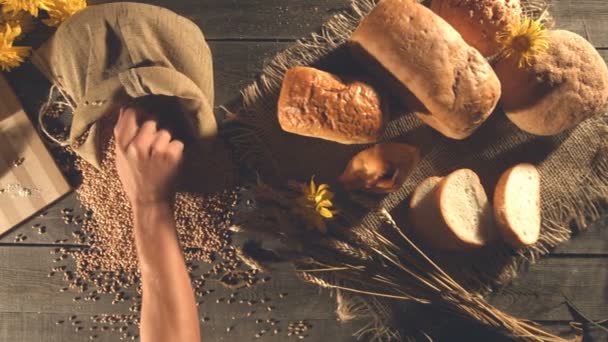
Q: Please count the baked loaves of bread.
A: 4